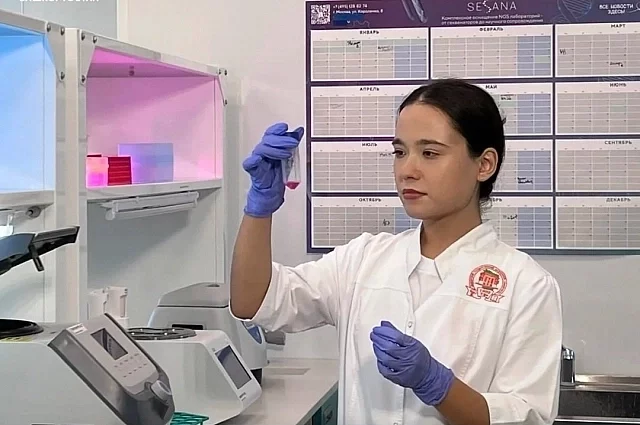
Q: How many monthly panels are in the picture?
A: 12